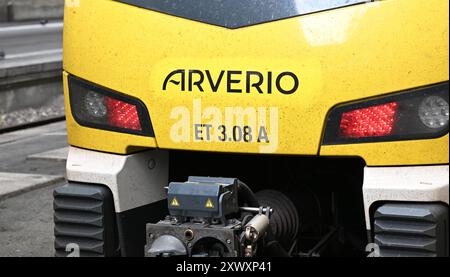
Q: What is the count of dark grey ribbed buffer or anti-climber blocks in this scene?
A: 2